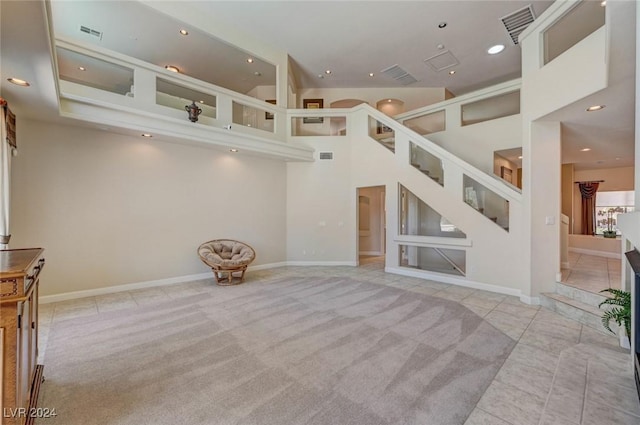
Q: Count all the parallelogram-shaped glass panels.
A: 3